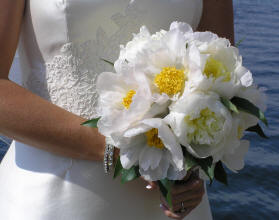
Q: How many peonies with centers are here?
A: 5